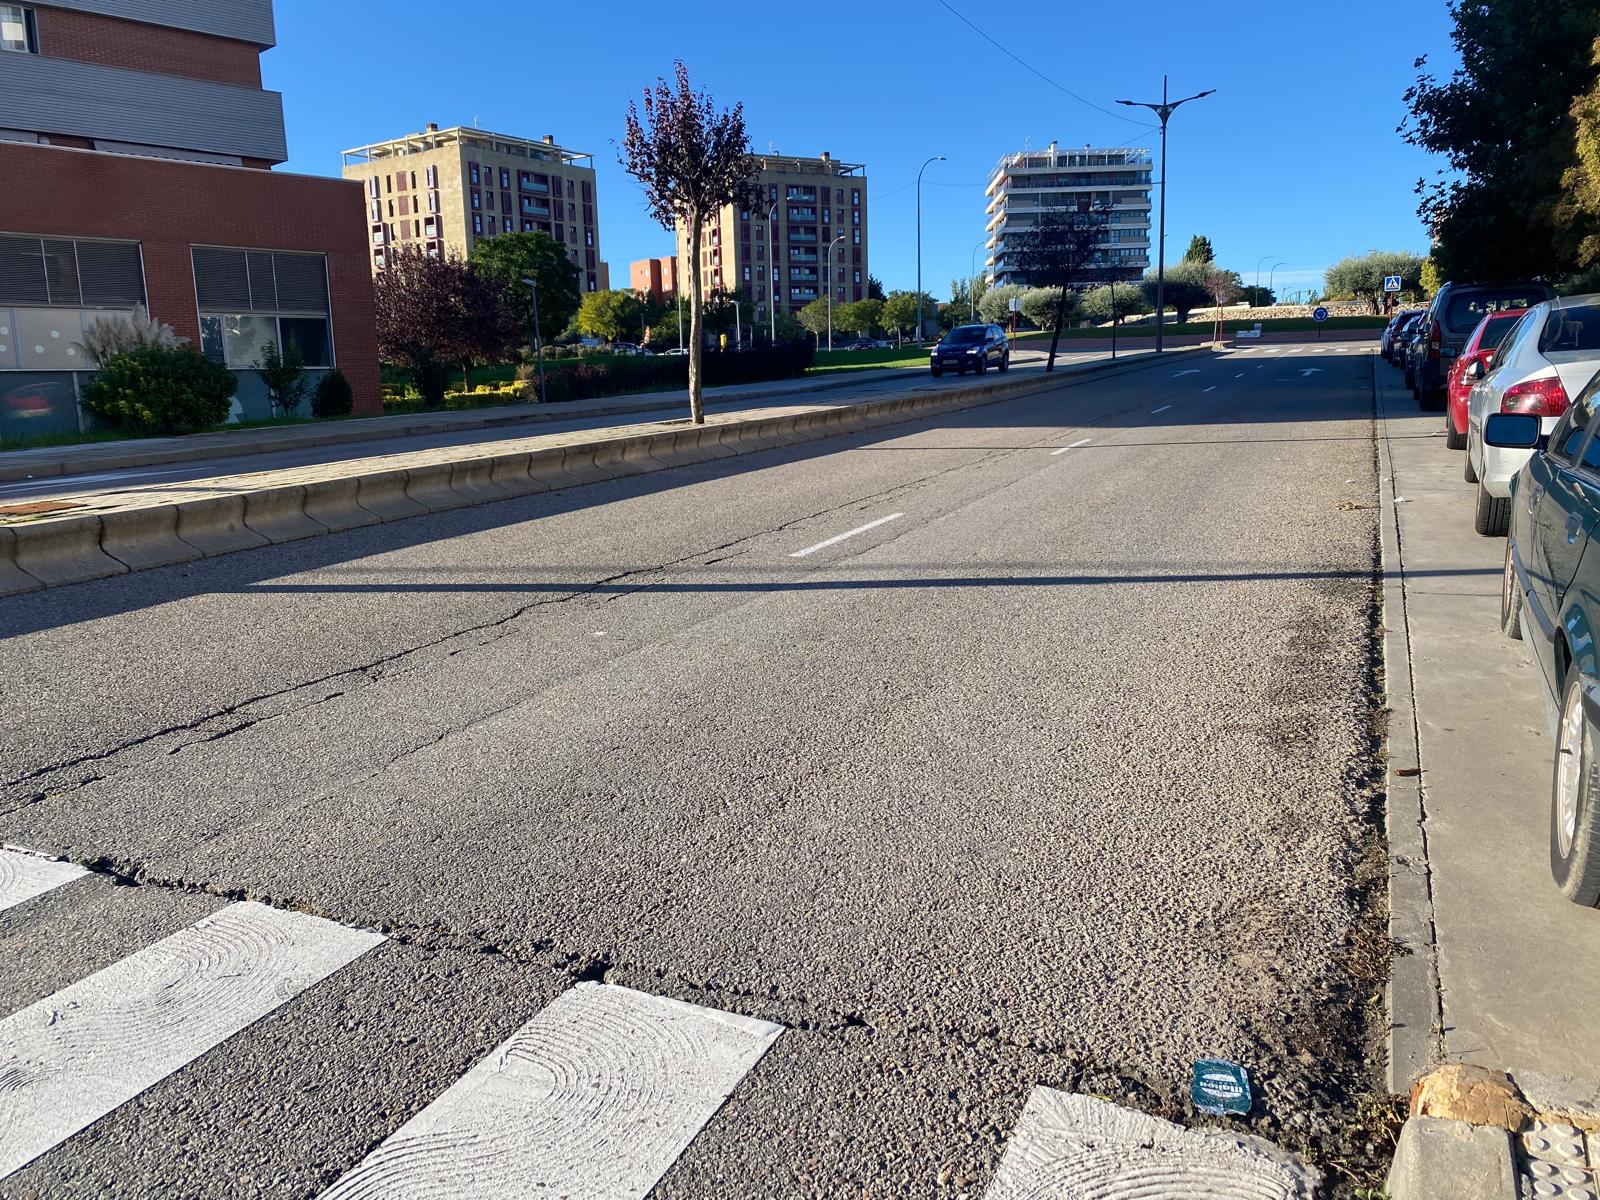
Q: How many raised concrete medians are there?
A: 1